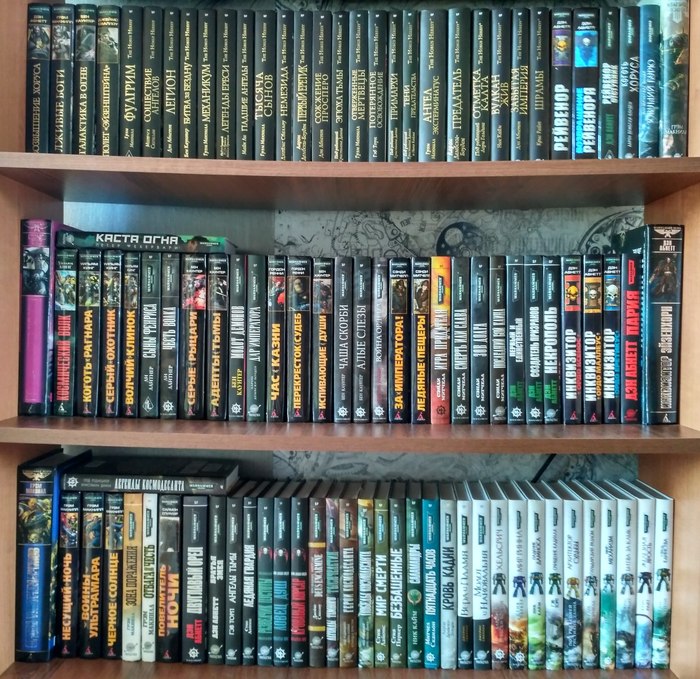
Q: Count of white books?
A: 14